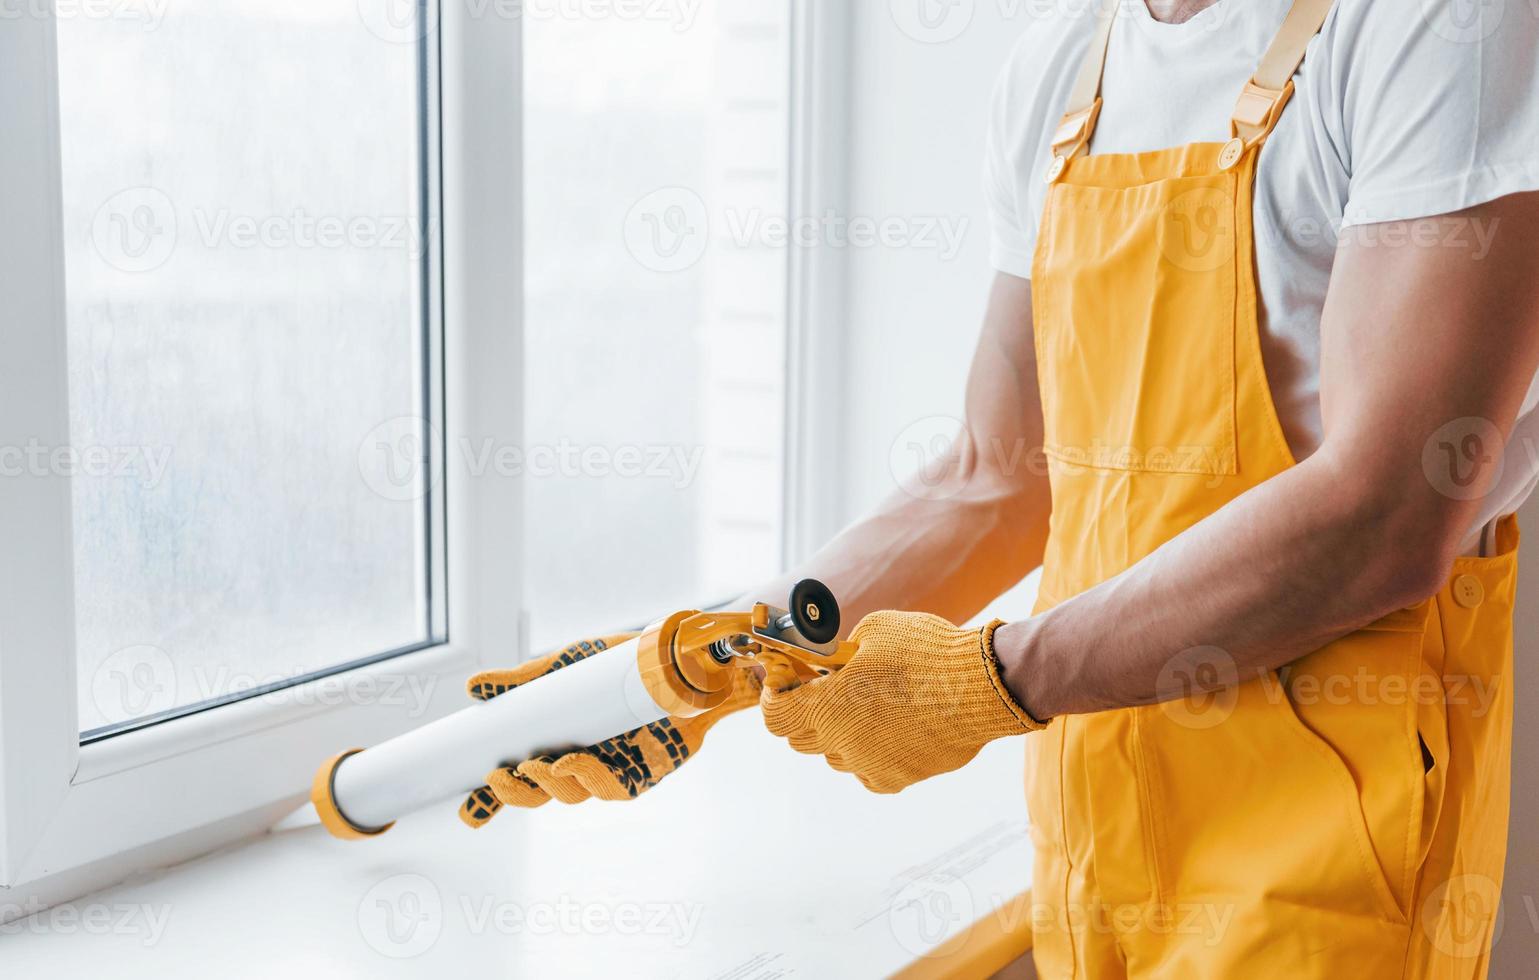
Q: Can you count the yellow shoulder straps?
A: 2